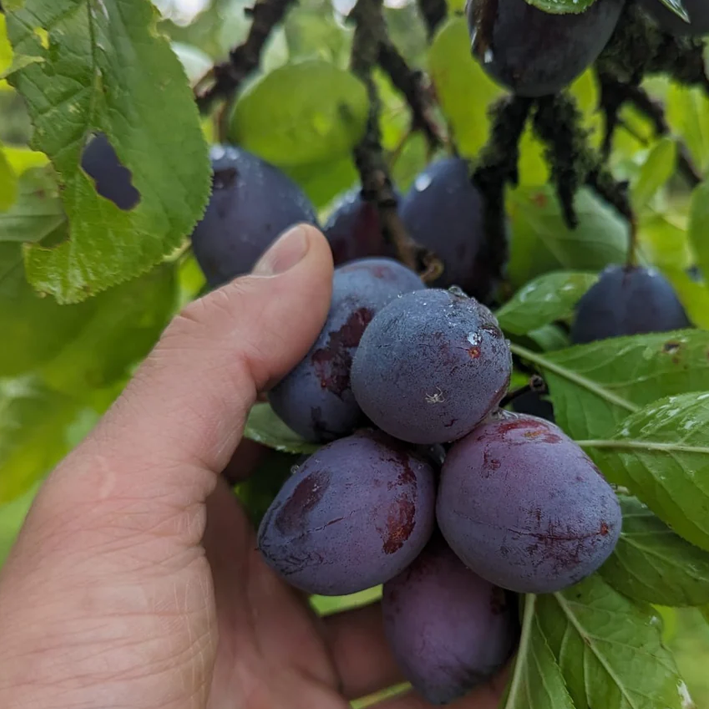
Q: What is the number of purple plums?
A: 12